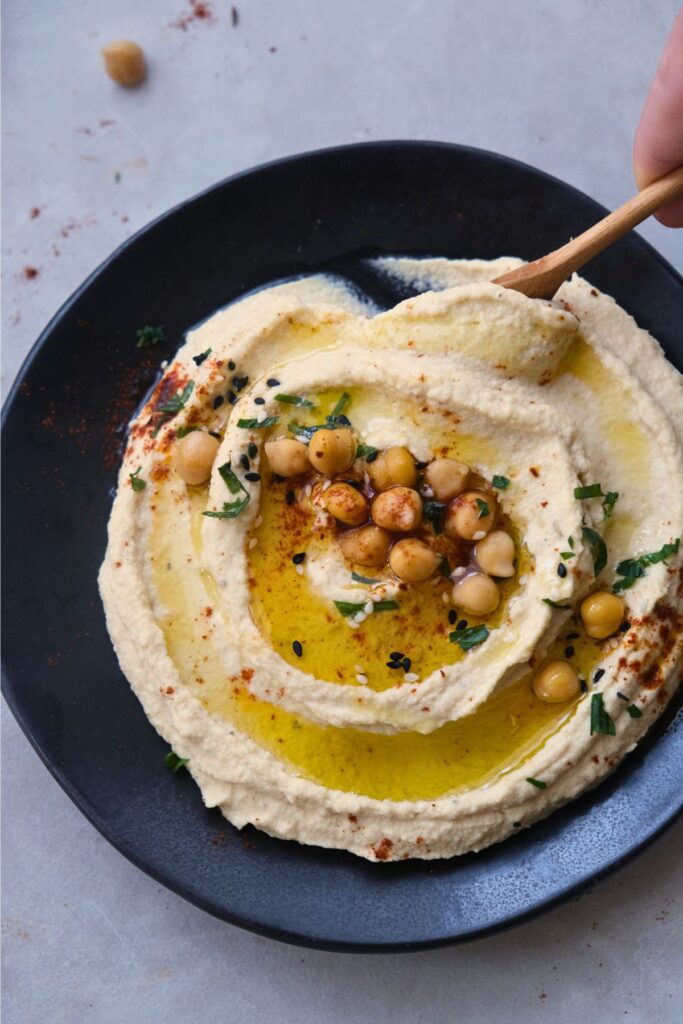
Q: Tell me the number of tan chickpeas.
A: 15